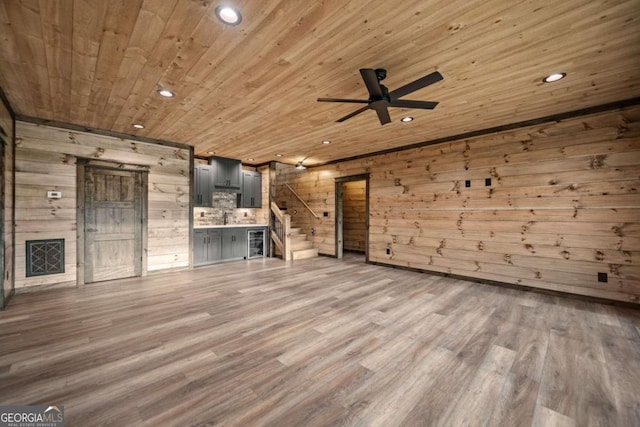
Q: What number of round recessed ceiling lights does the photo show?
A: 9